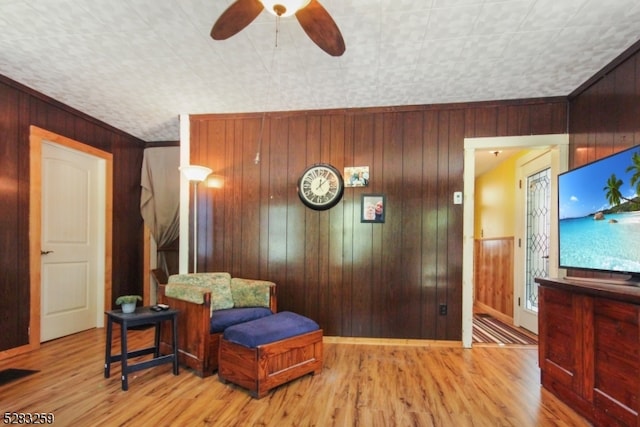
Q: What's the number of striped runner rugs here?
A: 1